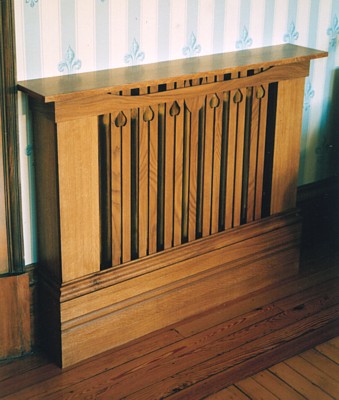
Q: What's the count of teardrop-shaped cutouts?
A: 6